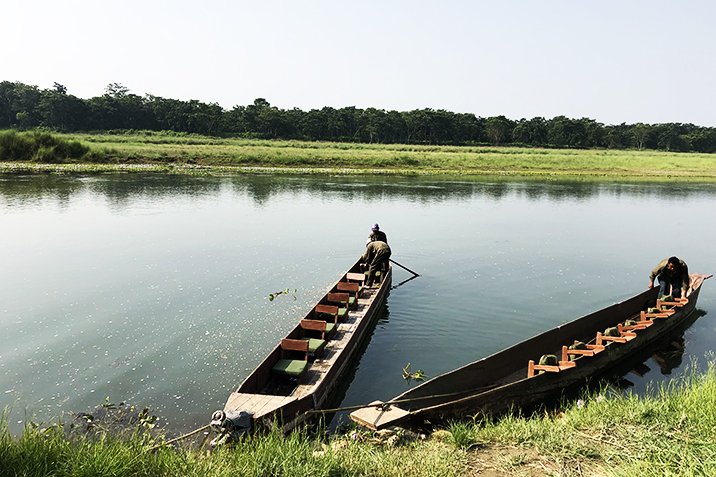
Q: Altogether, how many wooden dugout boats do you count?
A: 2